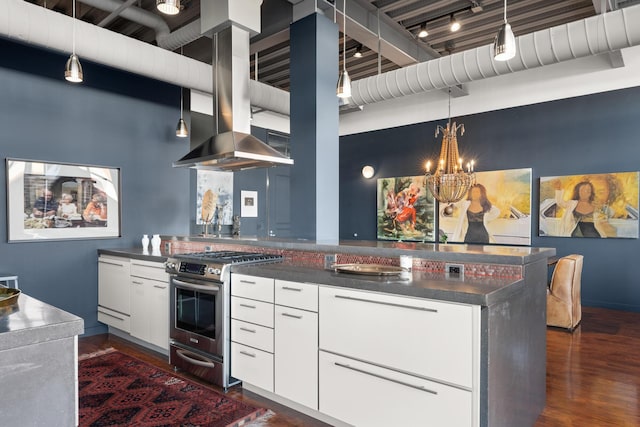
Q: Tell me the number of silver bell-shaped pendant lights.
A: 5